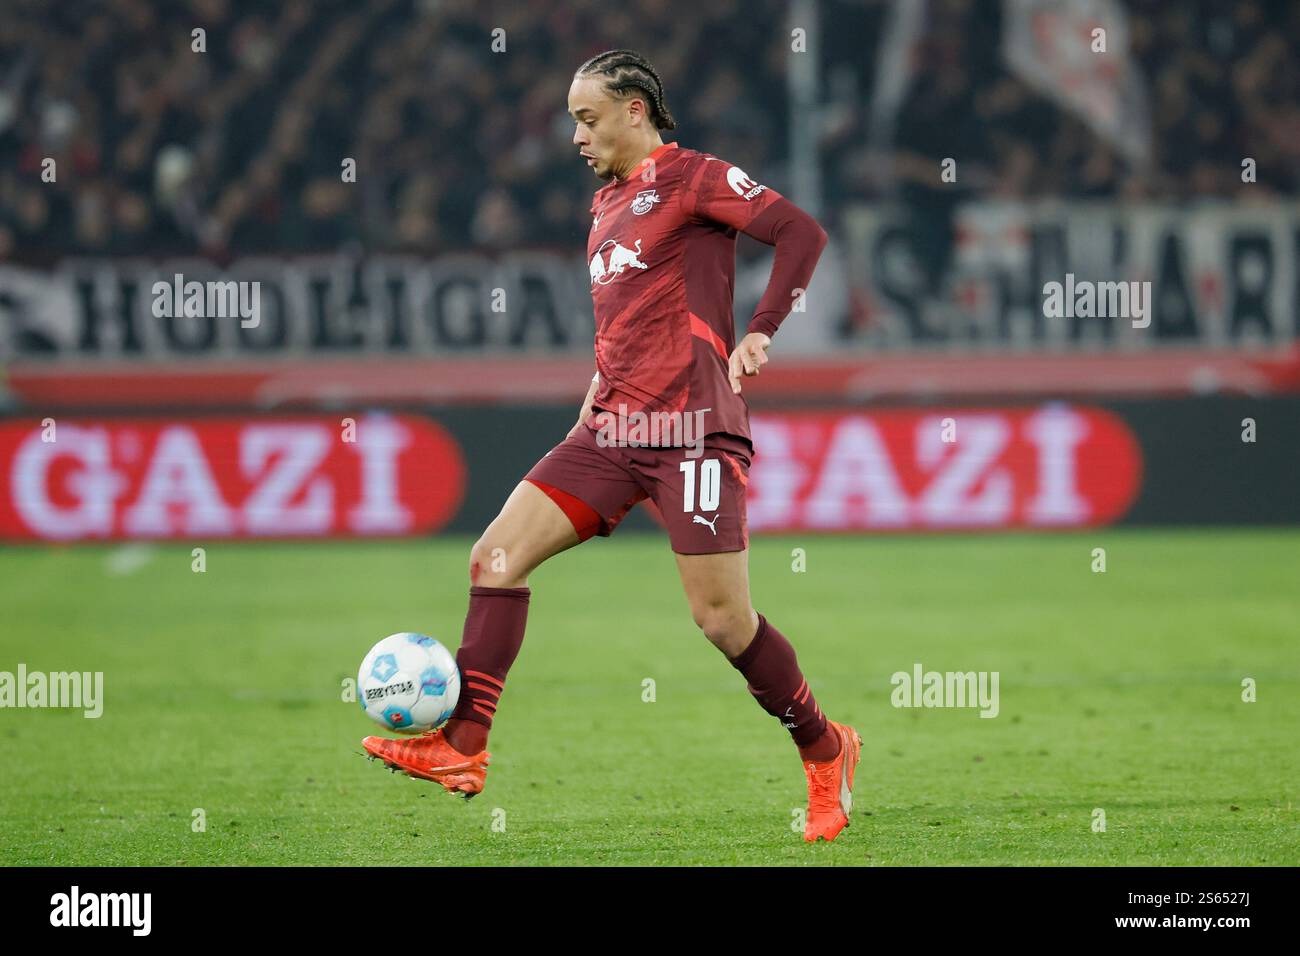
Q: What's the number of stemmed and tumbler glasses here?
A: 0